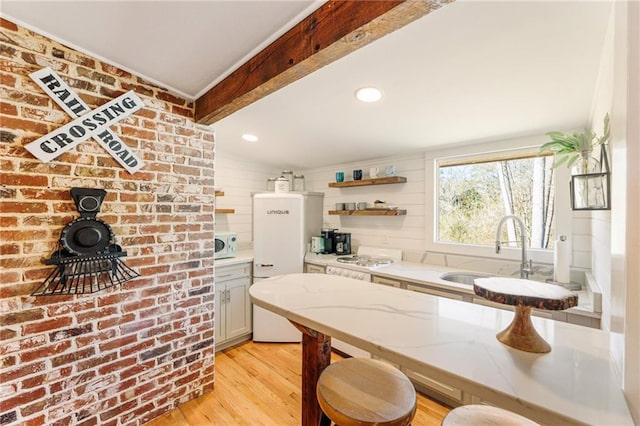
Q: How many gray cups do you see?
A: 3